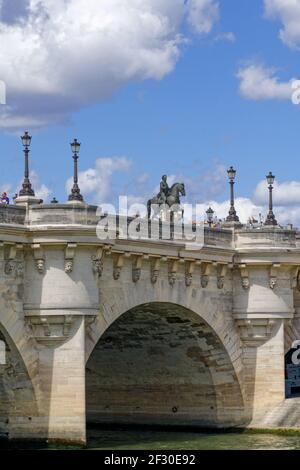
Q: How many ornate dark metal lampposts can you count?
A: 5